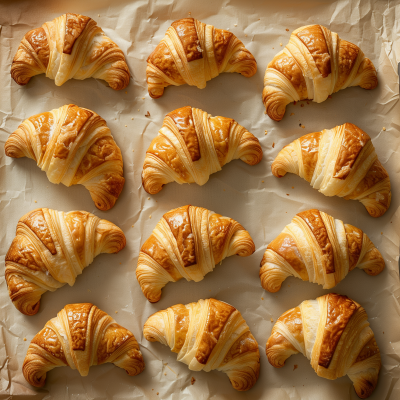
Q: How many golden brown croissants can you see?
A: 12